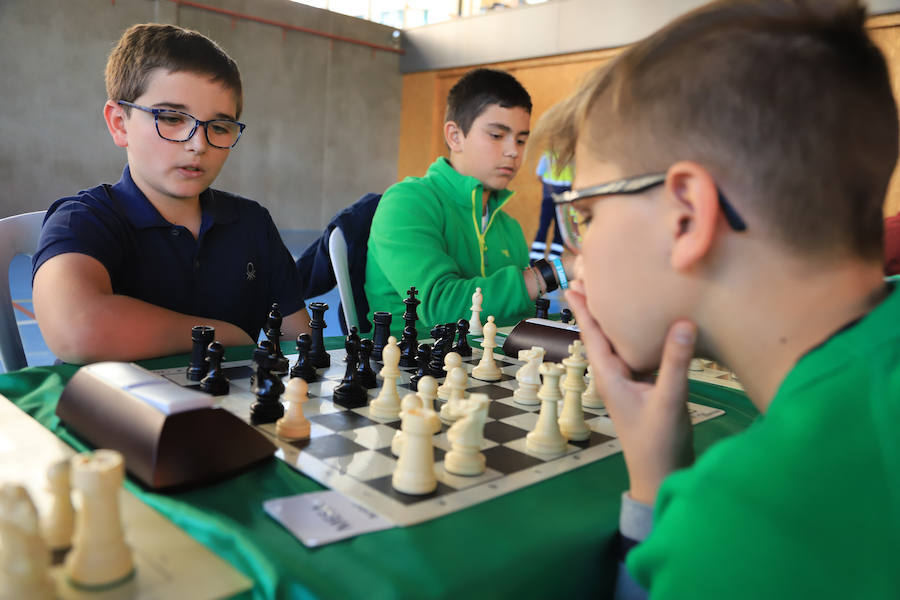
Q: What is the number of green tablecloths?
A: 1